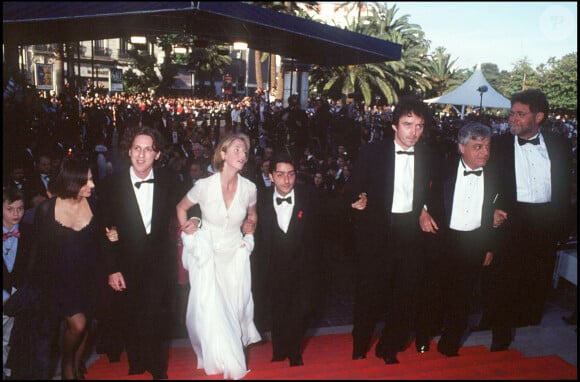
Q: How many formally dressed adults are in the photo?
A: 7